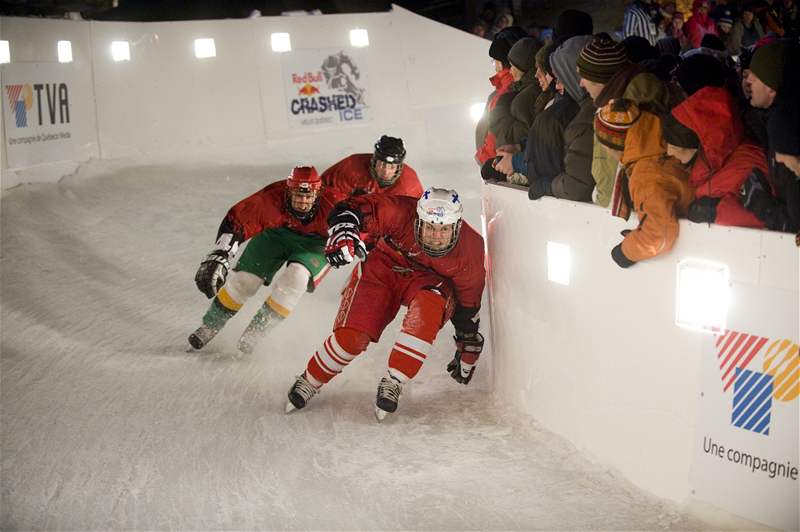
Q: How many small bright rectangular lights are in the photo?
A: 9